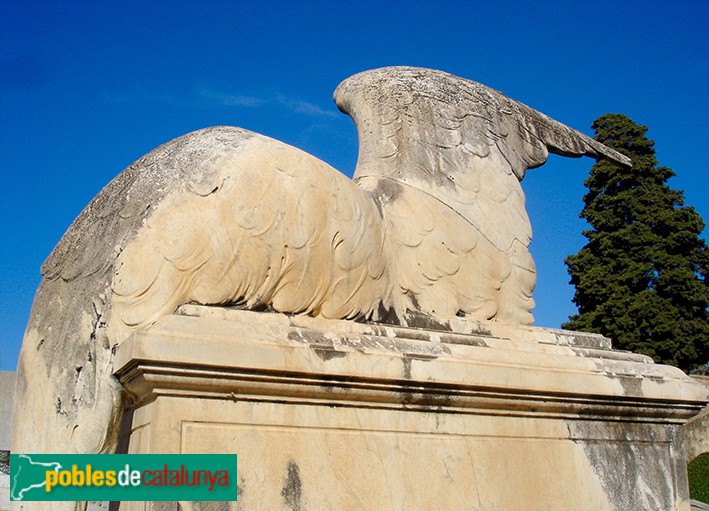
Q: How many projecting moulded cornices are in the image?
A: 1